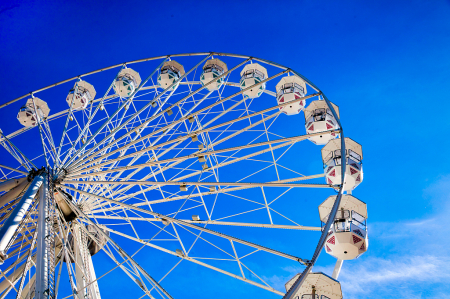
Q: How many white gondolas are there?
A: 11